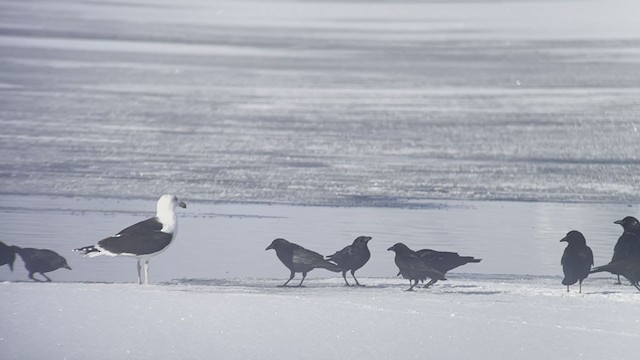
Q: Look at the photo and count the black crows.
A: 9